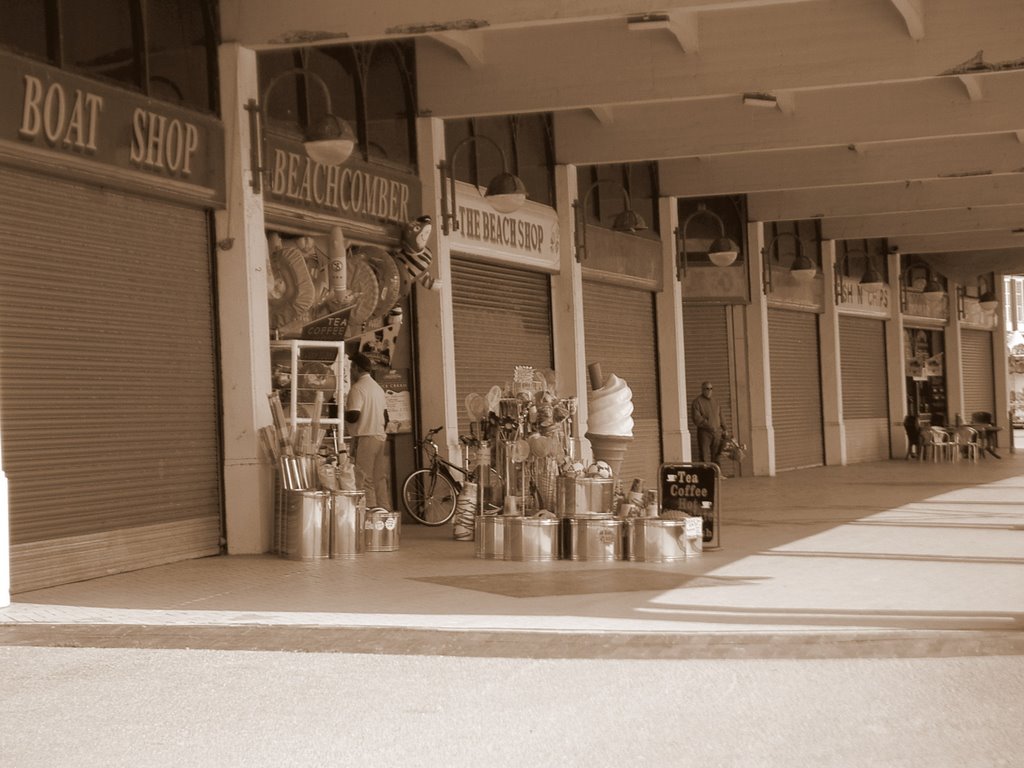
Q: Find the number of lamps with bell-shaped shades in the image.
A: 8